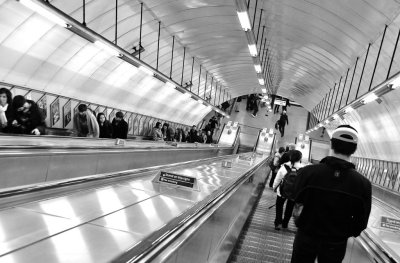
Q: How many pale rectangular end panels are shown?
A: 3